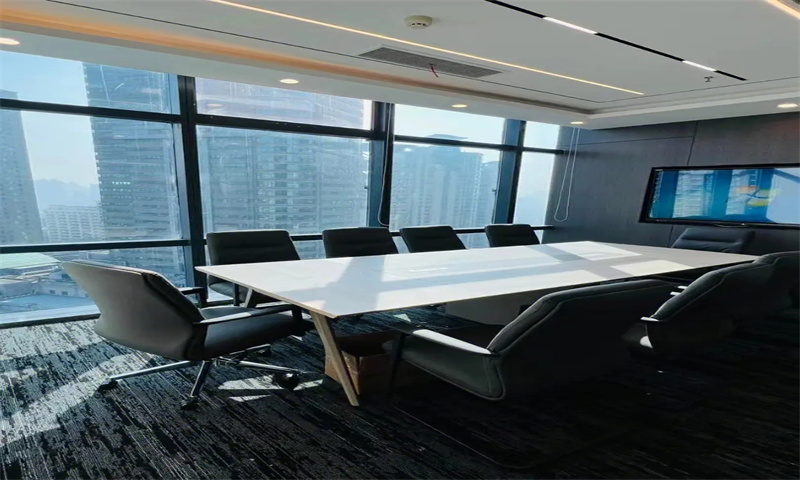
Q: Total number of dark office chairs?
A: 9